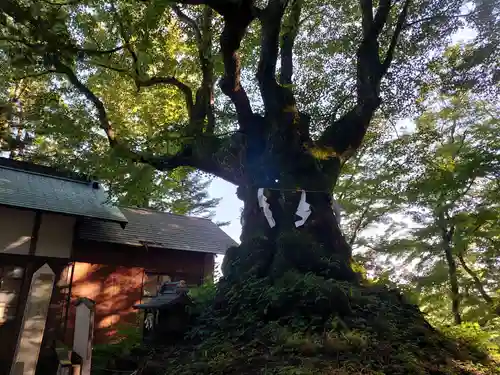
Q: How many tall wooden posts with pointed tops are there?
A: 2